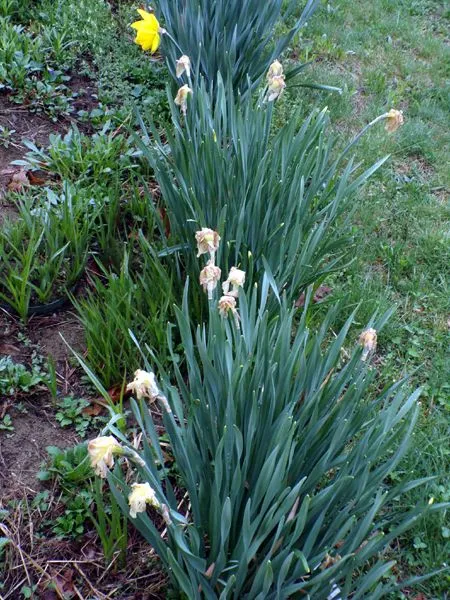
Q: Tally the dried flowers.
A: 13